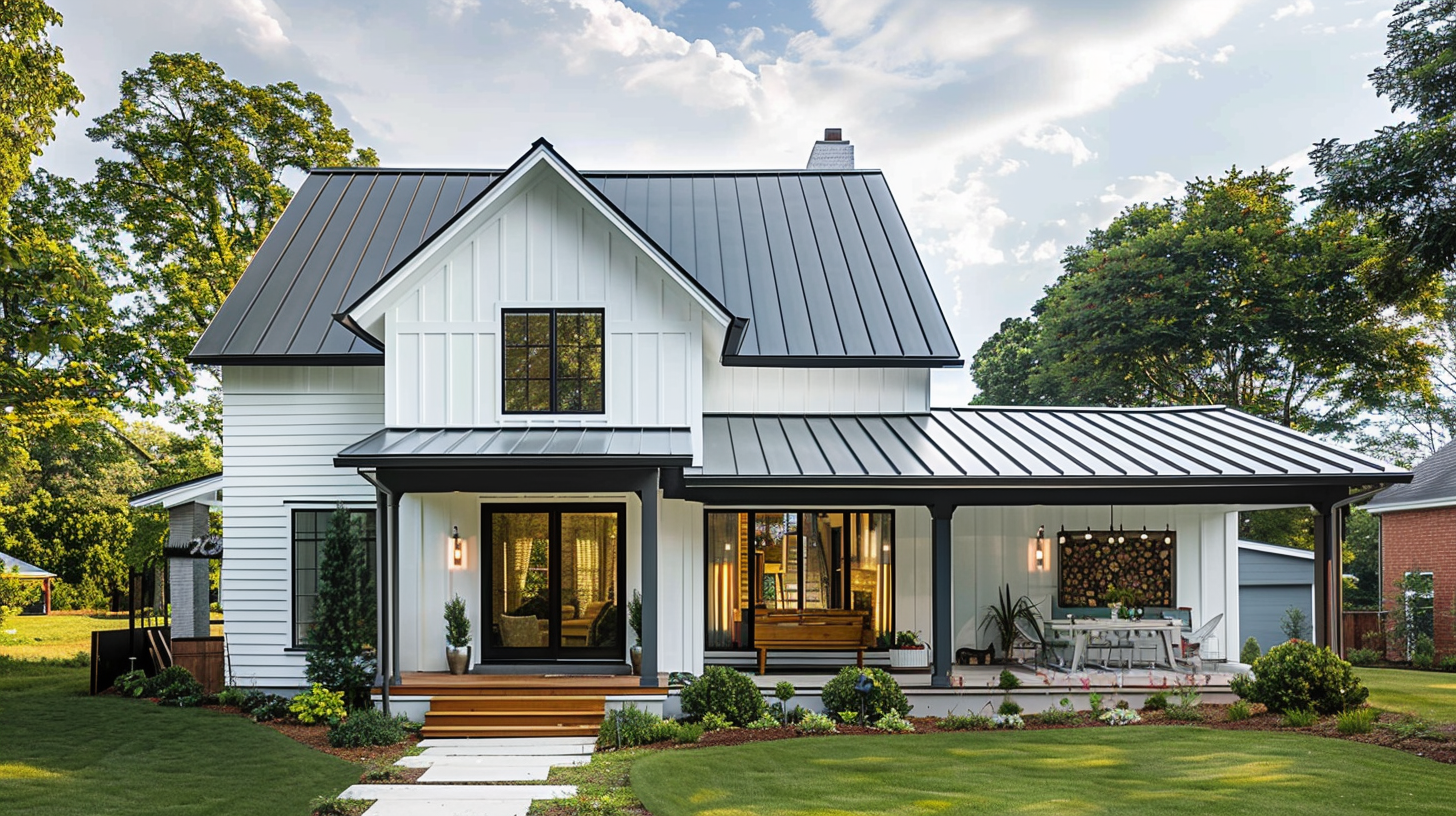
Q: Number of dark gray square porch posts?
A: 4